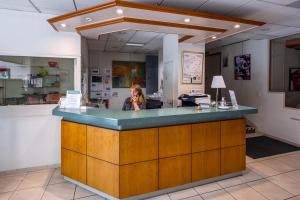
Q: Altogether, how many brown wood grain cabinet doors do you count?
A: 12